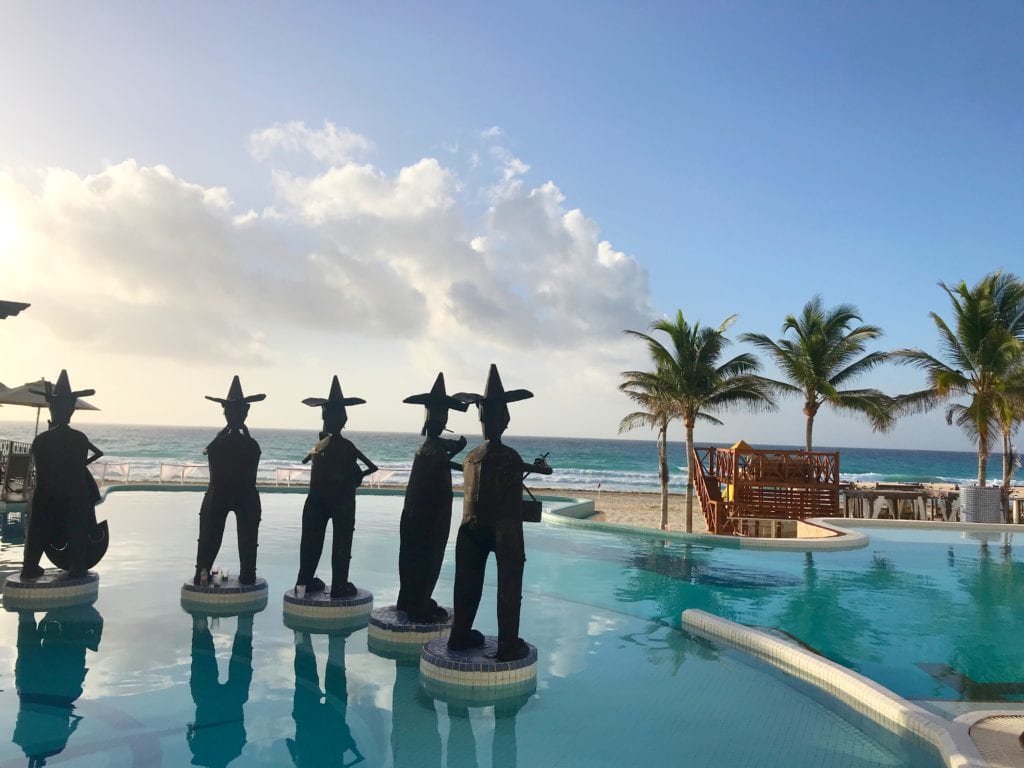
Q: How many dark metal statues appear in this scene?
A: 5